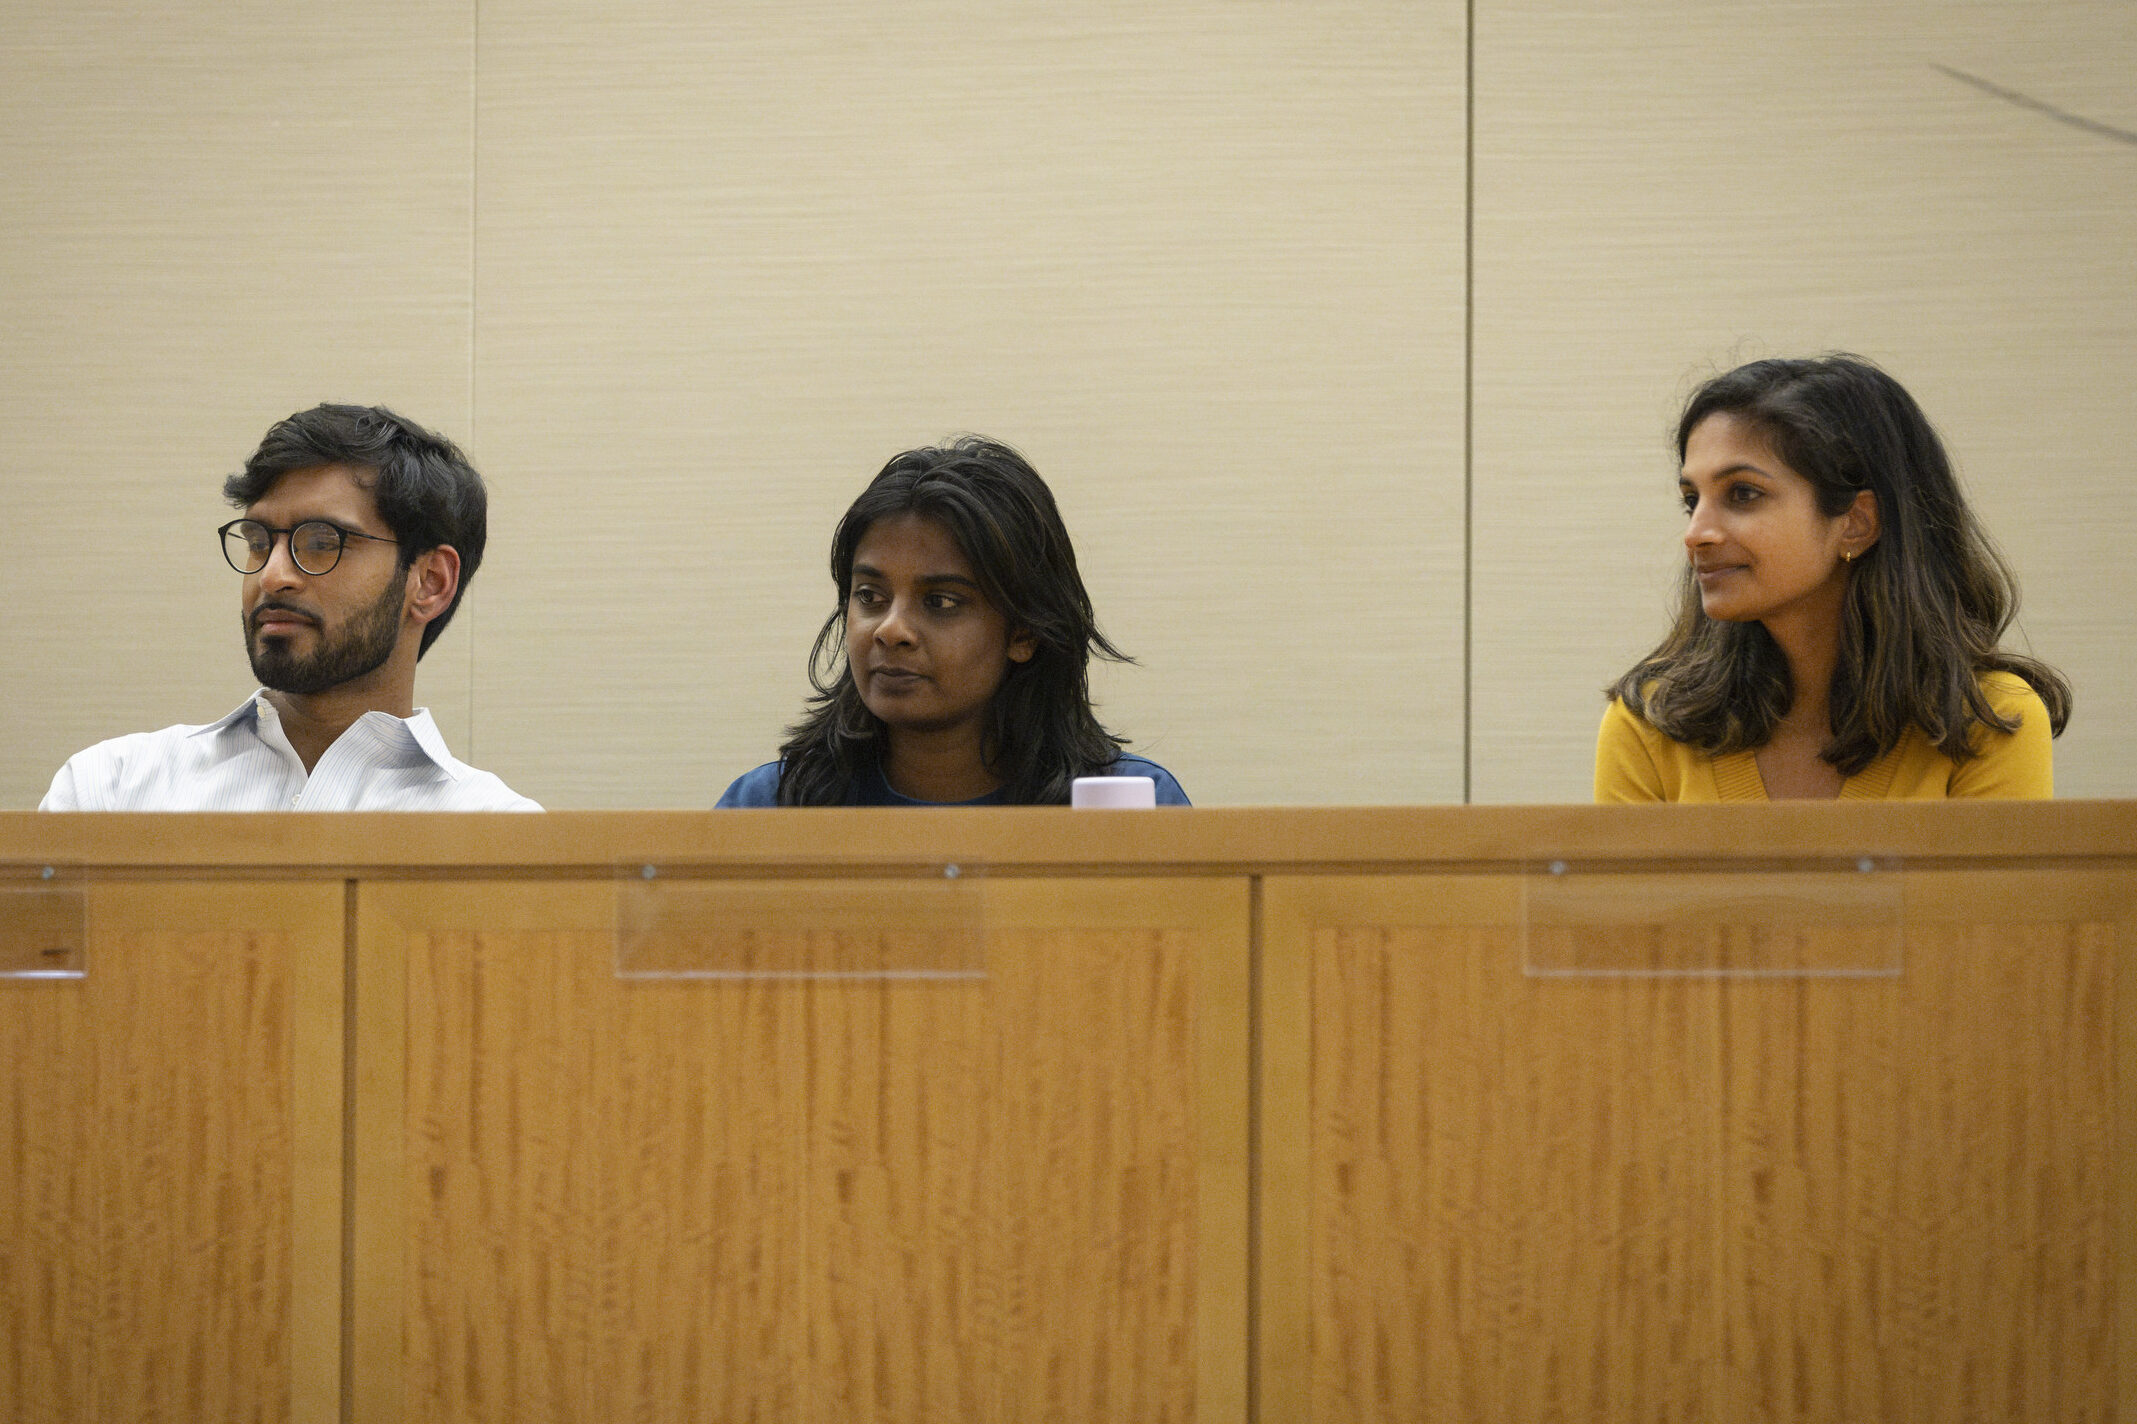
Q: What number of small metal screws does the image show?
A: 5